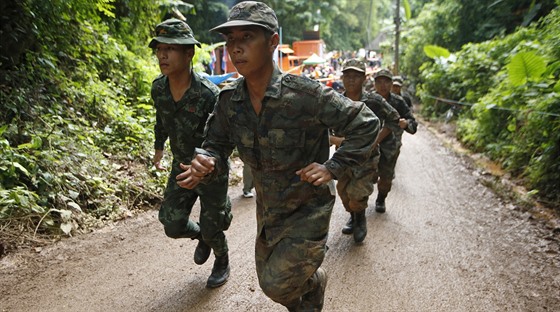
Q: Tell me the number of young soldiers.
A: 5